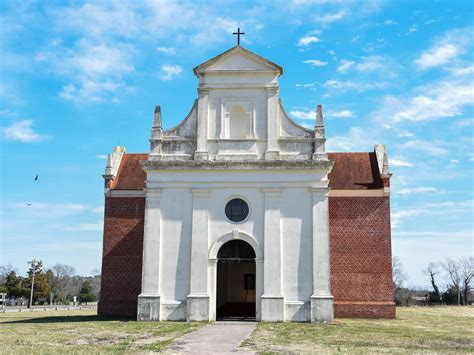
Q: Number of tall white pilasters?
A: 4